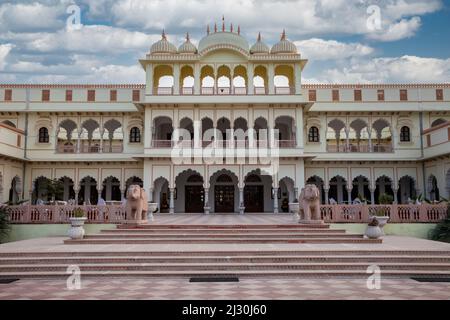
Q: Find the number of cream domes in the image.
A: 5